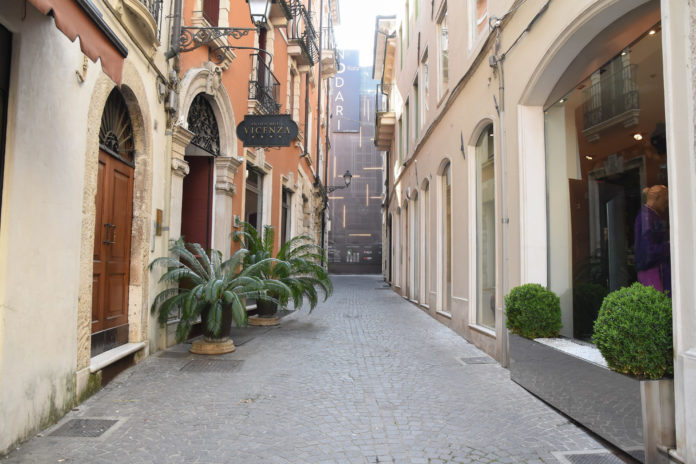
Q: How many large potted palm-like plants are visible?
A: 2